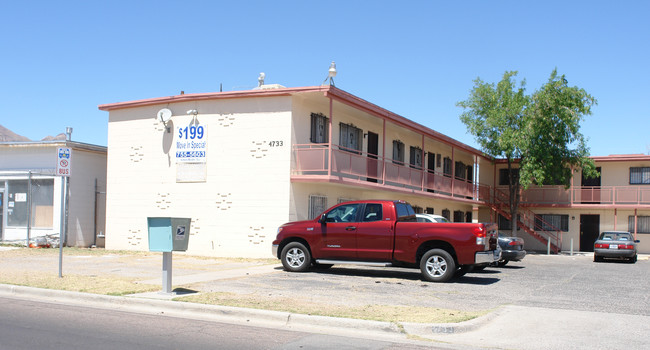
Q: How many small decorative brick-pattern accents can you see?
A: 9